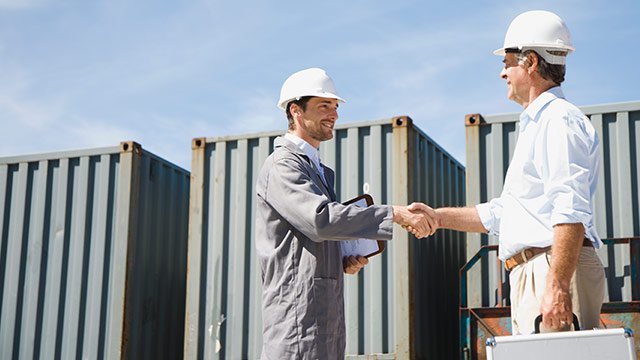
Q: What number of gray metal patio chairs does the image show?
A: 0